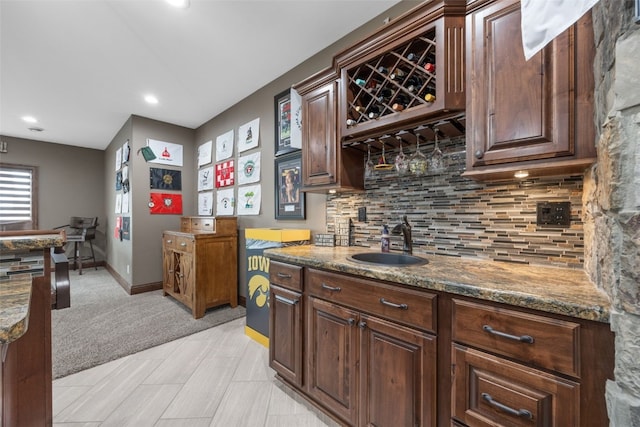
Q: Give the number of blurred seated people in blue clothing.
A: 0